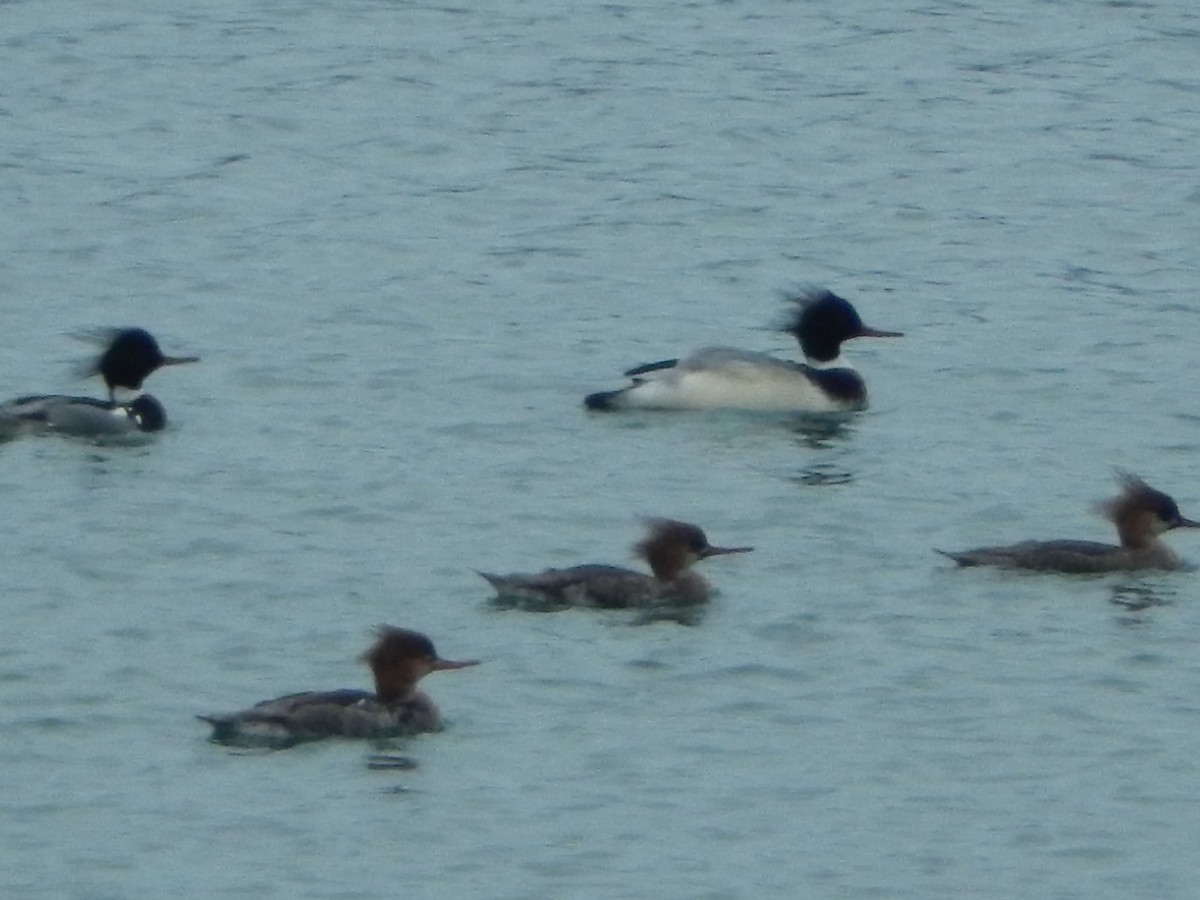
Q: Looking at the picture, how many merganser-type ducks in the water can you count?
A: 5